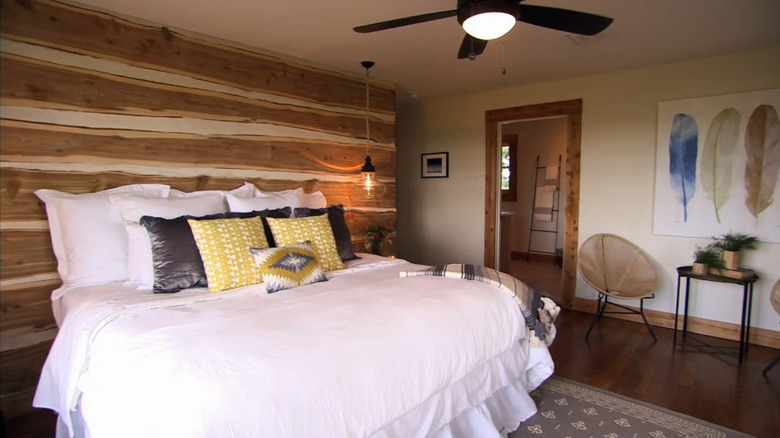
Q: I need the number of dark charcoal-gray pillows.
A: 3